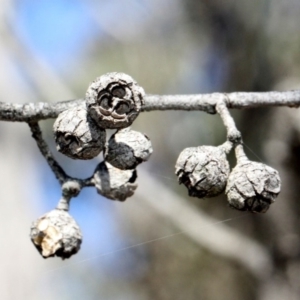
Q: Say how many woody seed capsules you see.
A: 7